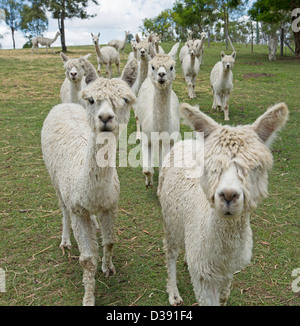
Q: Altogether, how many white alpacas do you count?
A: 14